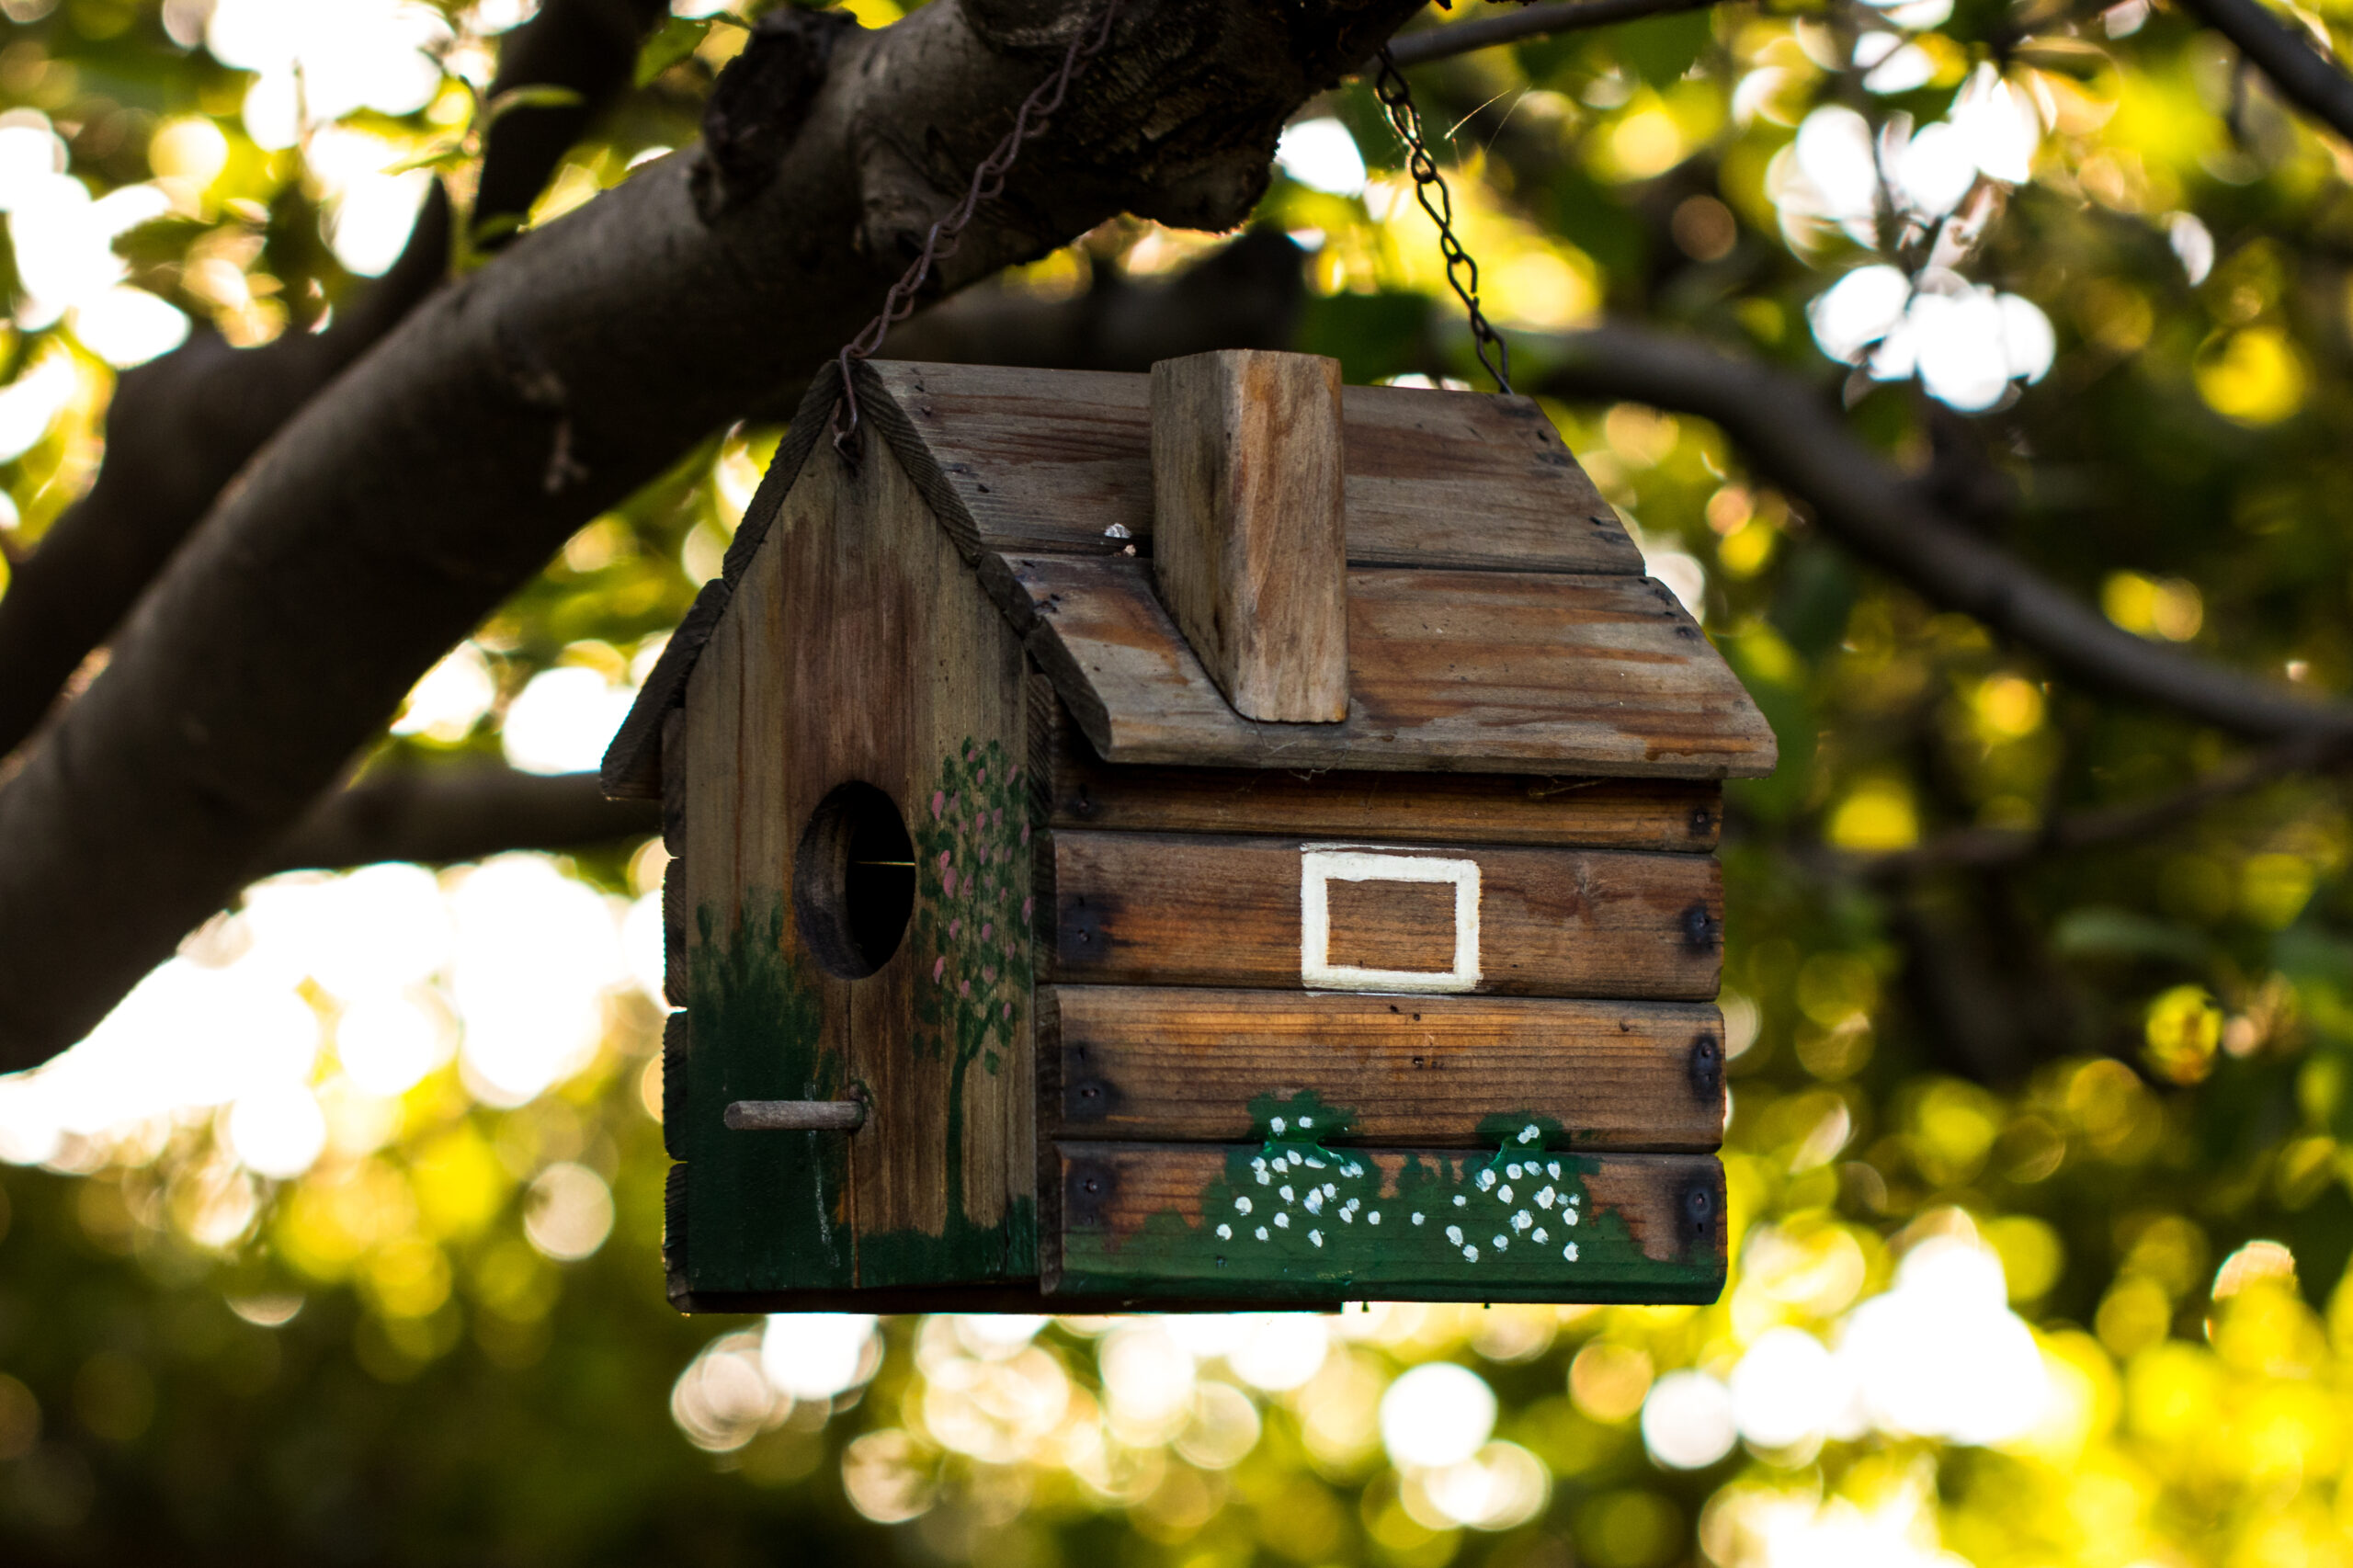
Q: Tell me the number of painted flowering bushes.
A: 2